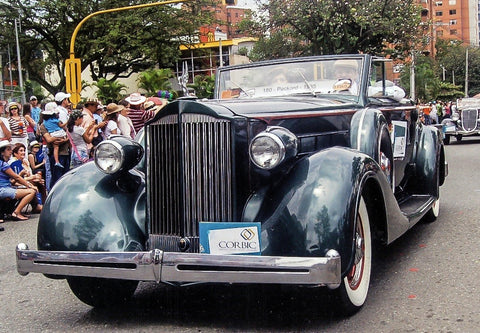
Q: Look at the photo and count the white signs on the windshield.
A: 1